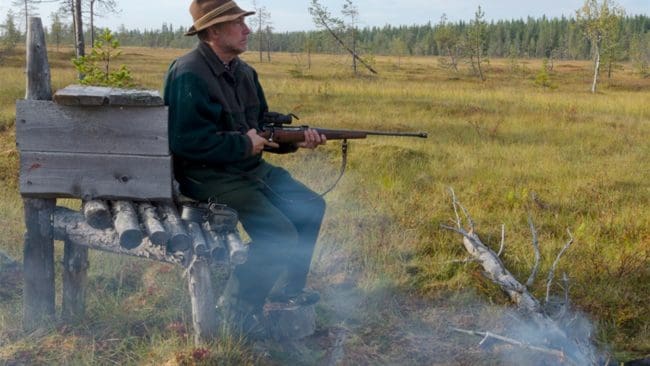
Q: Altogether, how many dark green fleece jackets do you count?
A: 1